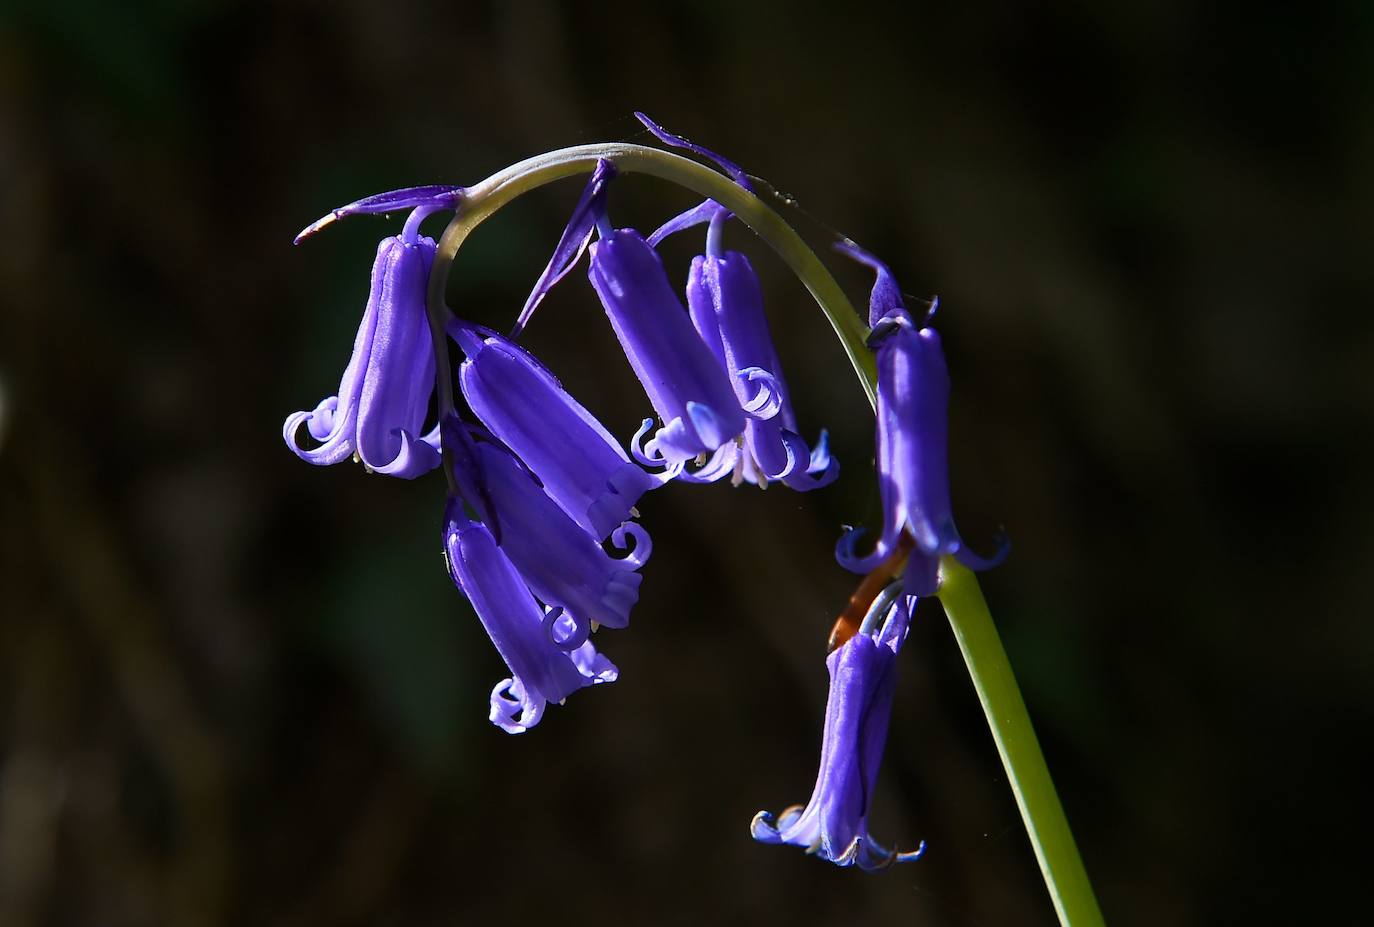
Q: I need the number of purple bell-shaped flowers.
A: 8